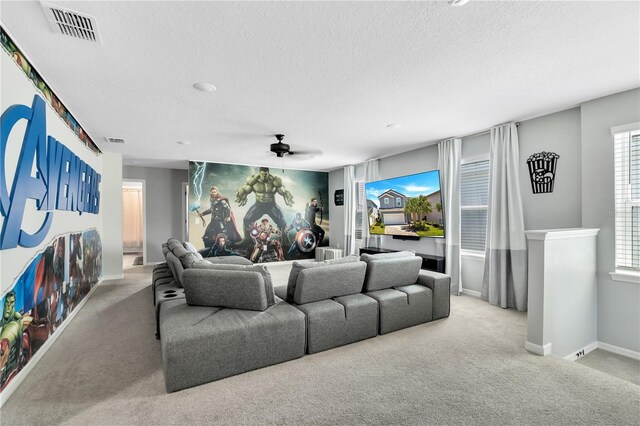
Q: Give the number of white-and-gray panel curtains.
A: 4